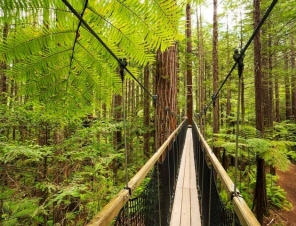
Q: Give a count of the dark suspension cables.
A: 2